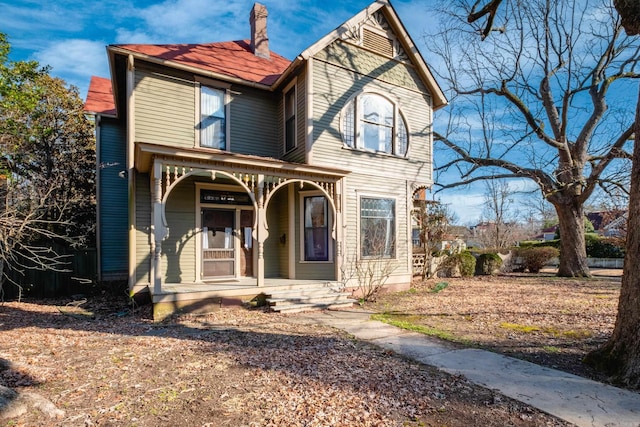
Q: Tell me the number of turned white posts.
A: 3